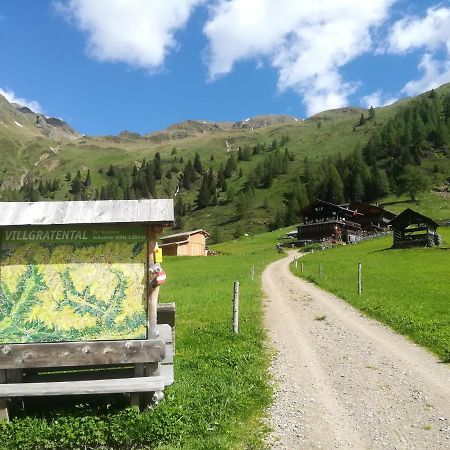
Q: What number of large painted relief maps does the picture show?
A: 1